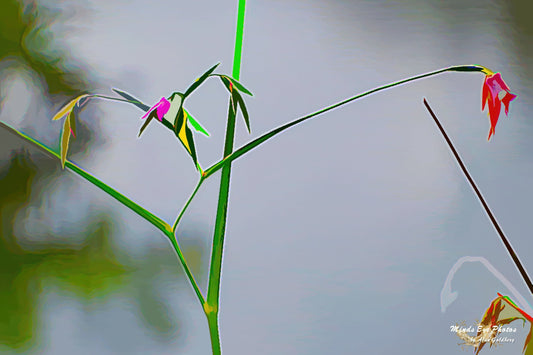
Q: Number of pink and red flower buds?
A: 2